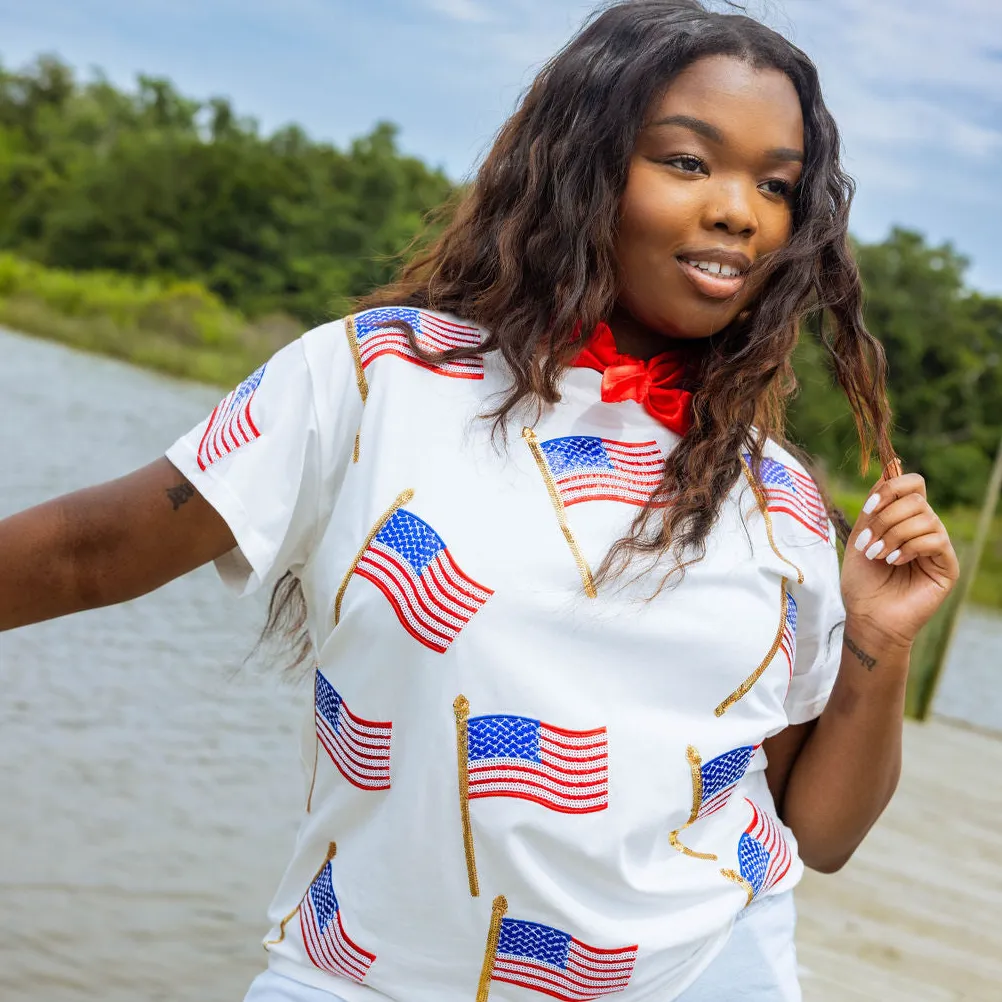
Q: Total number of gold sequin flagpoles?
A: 11